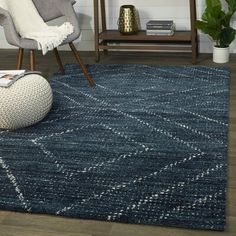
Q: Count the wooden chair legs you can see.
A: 4